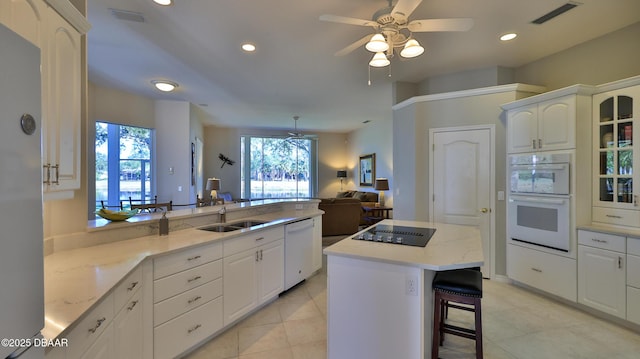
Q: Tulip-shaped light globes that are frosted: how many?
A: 3